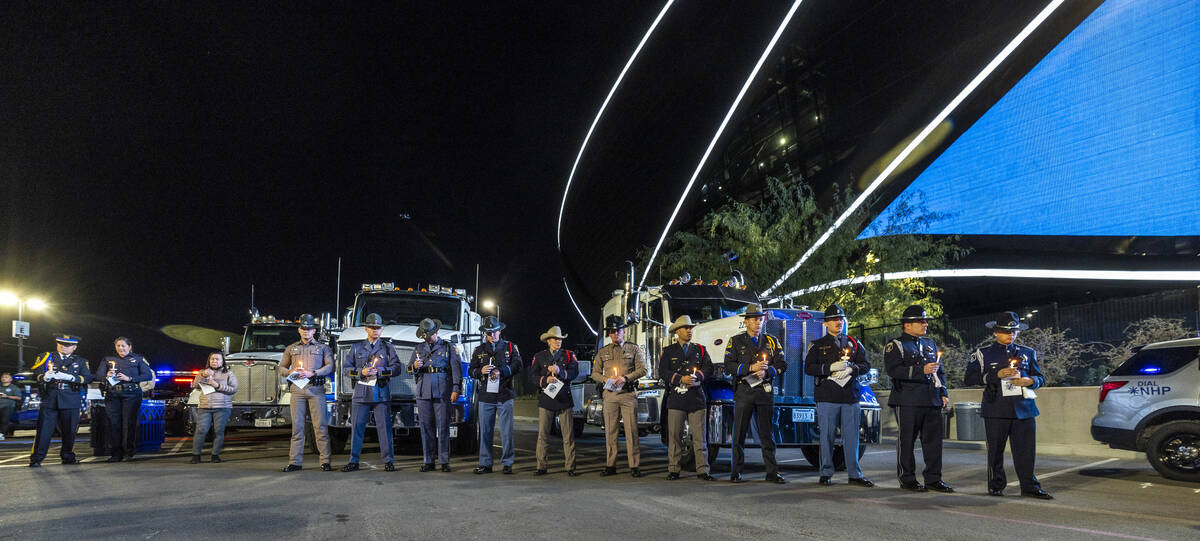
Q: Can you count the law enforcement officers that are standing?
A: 13